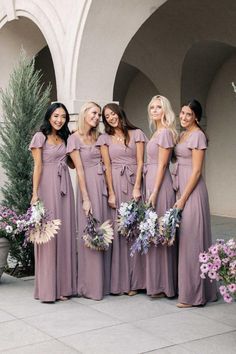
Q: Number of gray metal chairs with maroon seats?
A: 0